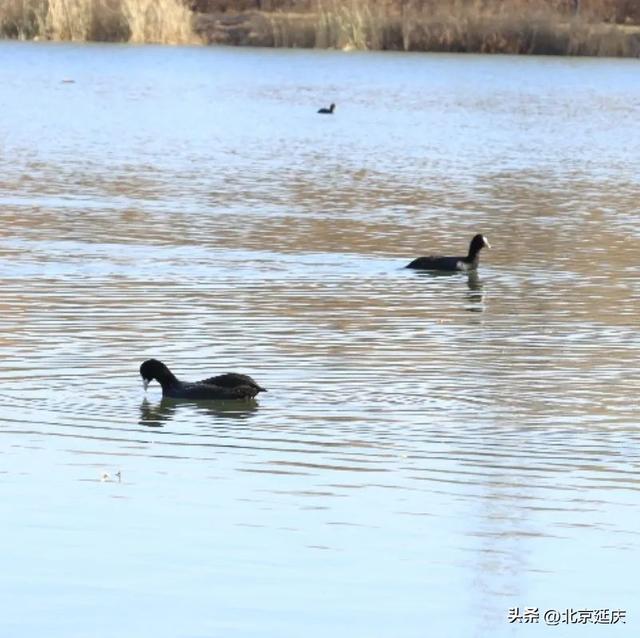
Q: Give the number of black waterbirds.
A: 3